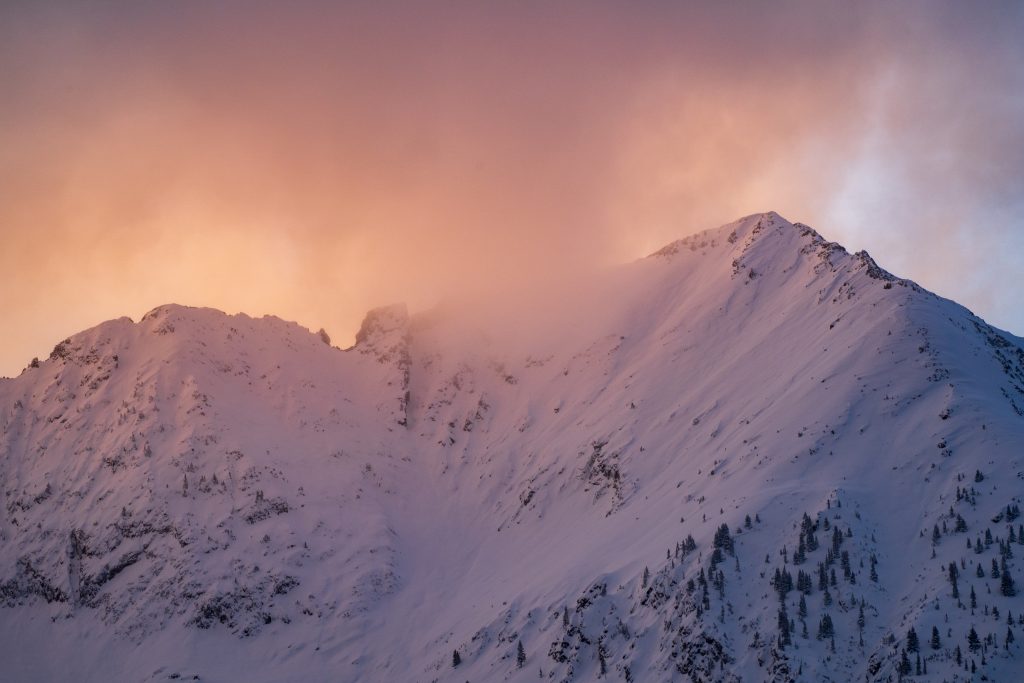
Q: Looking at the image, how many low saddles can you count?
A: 1